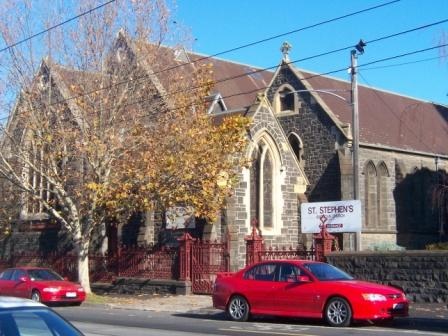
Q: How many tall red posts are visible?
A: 3